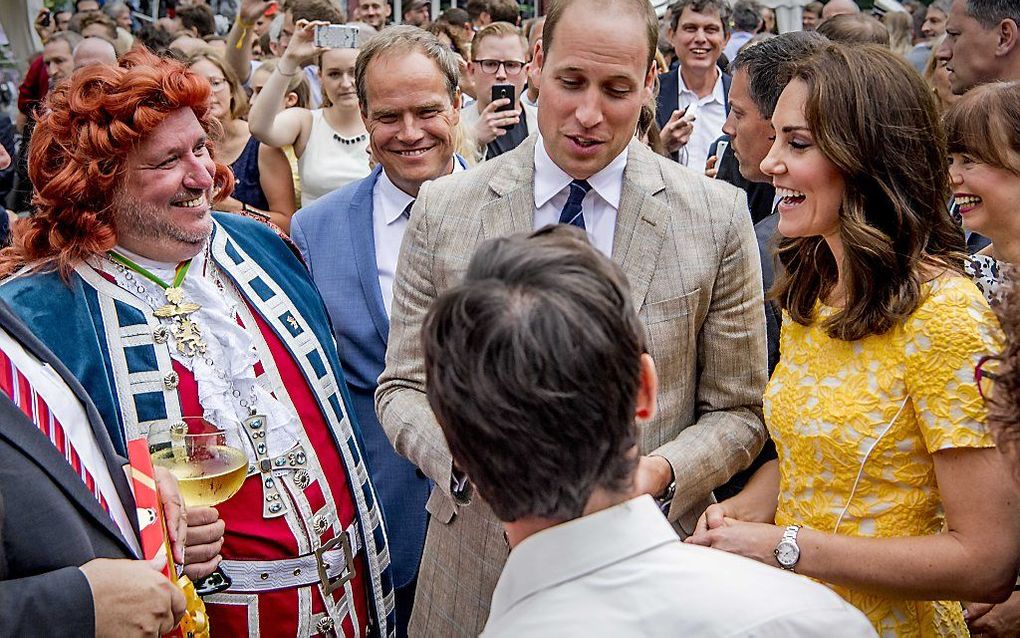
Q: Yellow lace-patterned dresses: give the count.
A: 1